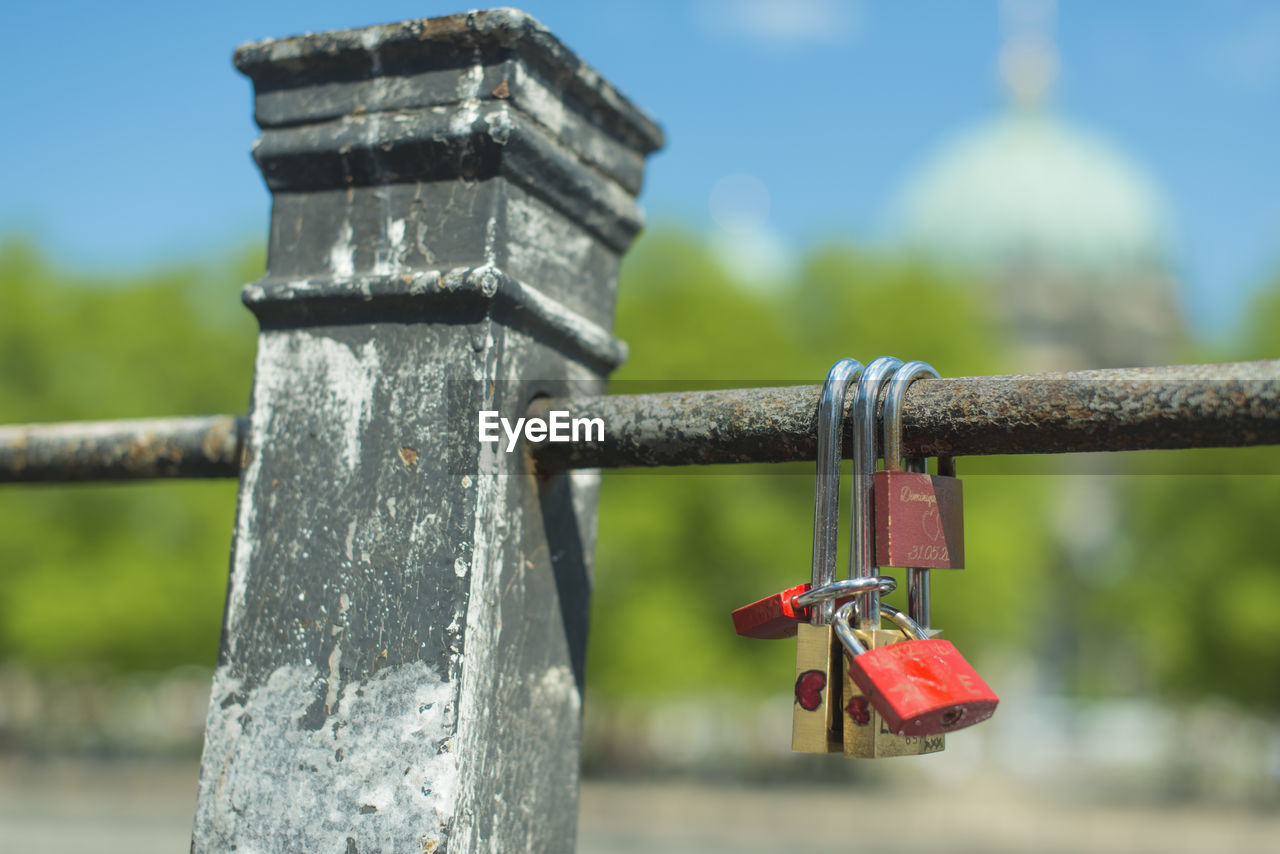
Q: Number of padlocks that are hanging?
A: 5